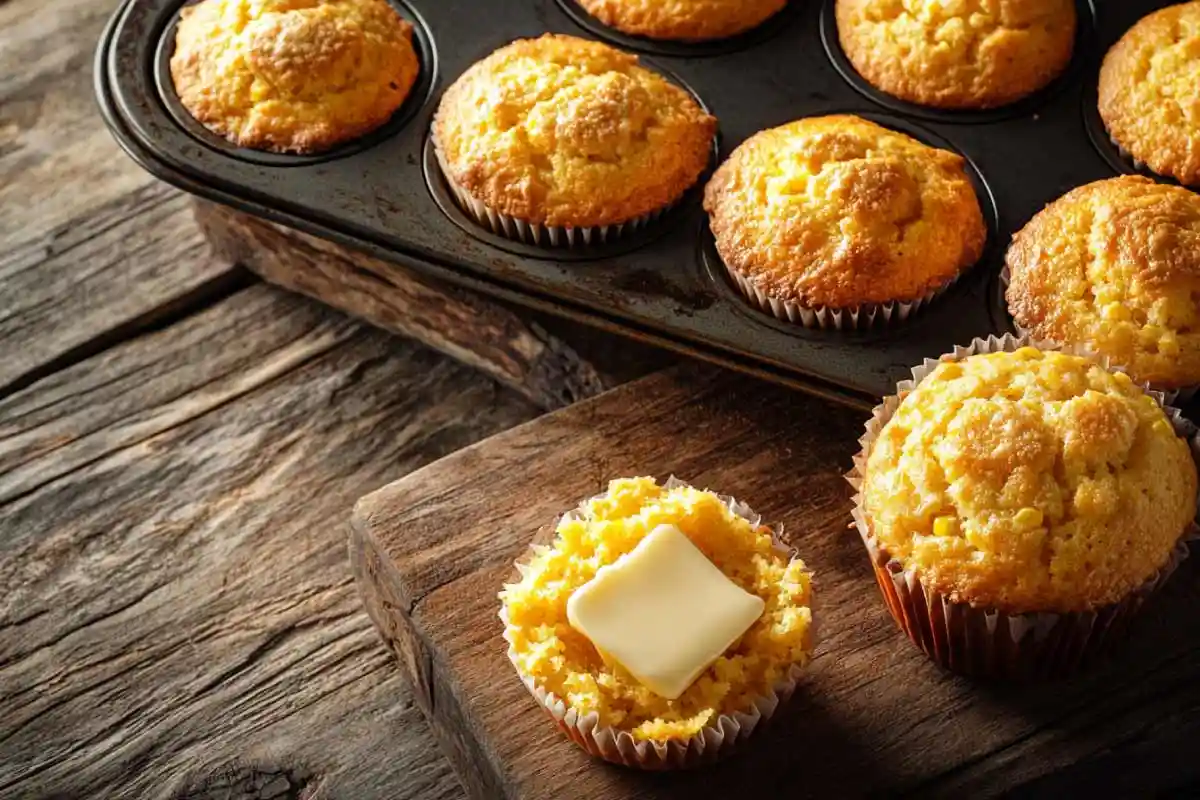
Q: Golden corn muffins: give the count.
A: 9